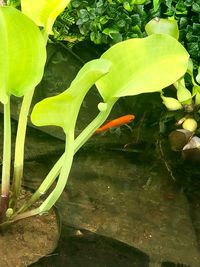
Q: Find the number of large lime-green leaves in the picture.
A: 4